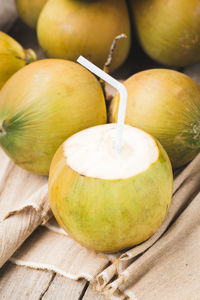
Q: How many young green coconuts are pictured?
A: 7